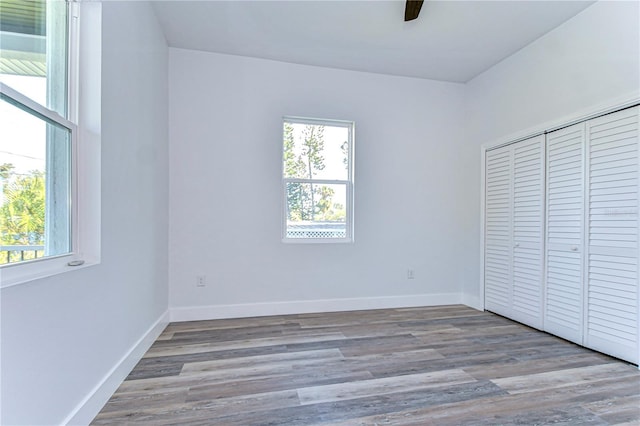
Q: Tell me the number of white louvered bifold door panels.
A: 4